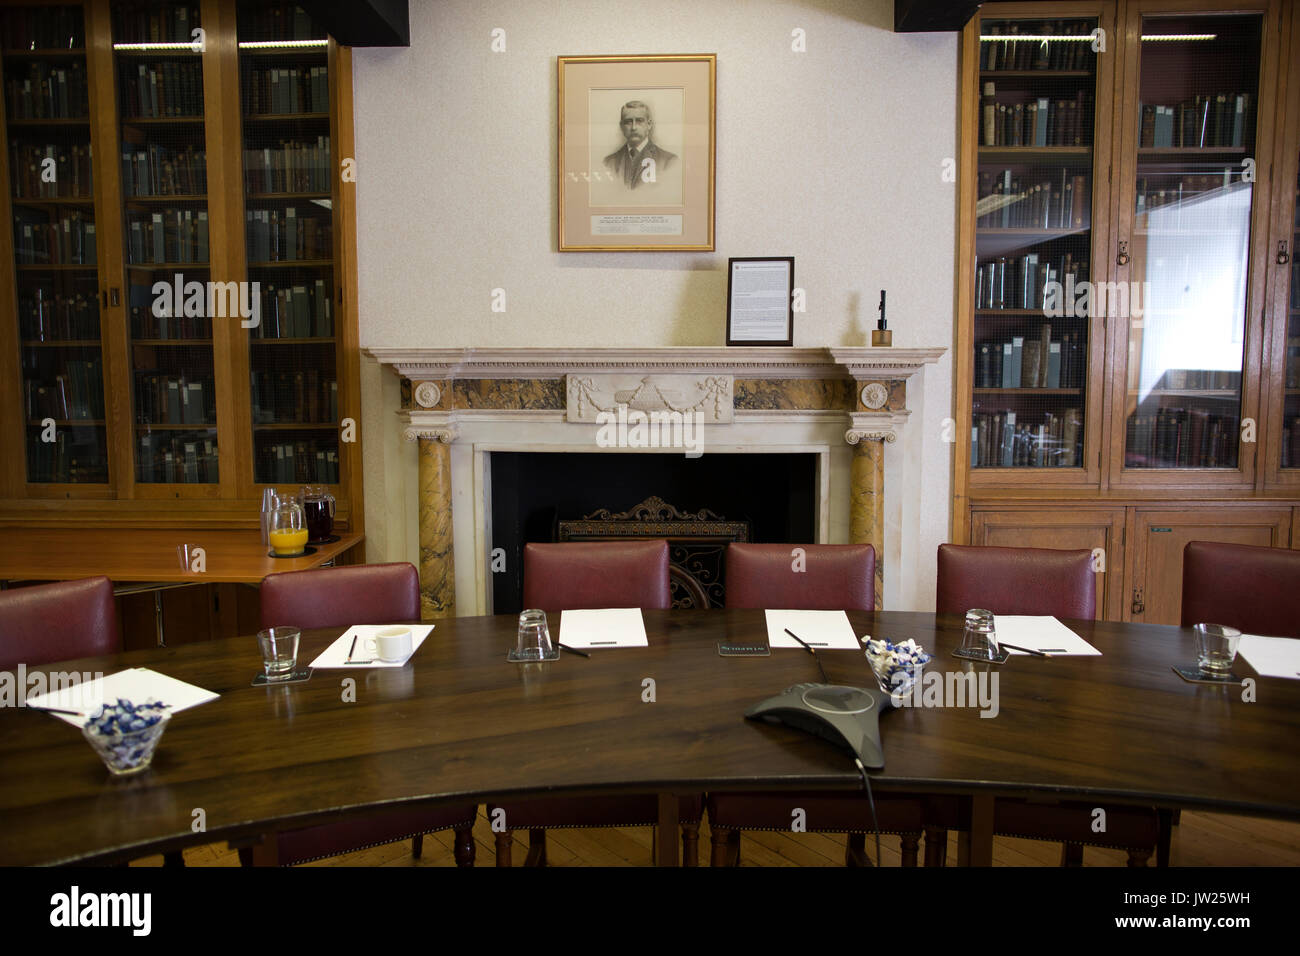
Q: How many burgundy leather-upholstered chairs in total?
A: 6